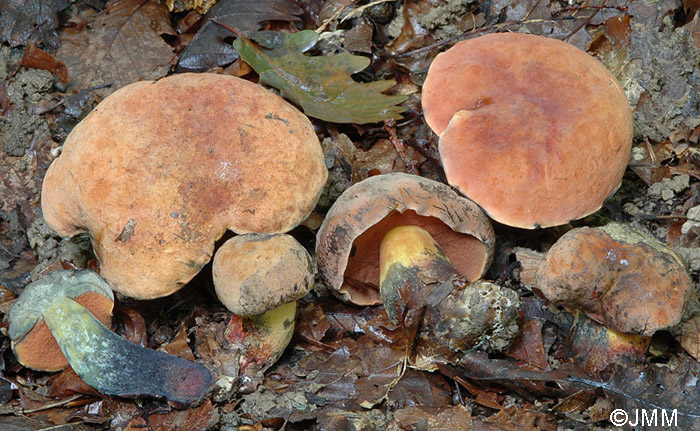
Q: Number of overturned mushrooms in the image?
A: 2